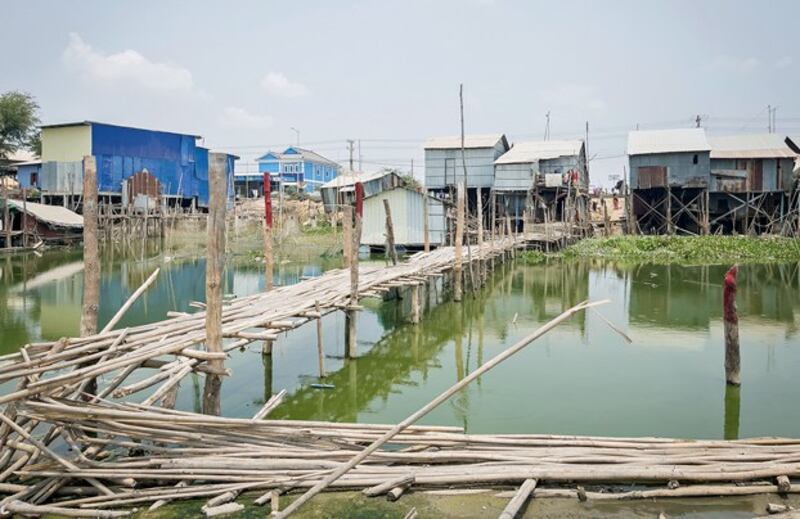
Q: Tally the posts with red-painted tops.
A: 3